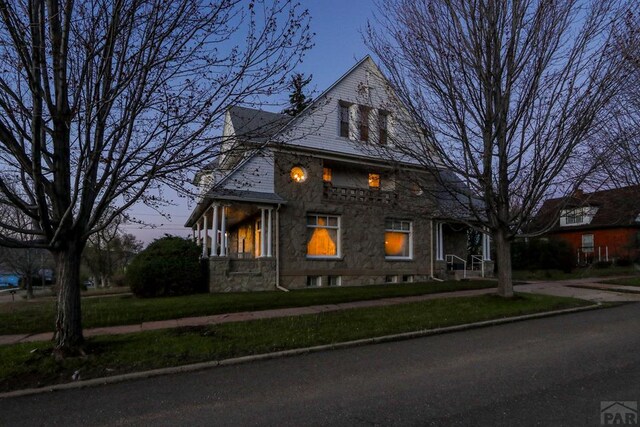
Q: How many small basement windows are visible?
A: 4